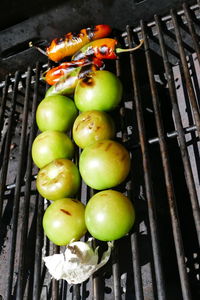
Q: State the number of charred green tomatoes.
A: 8